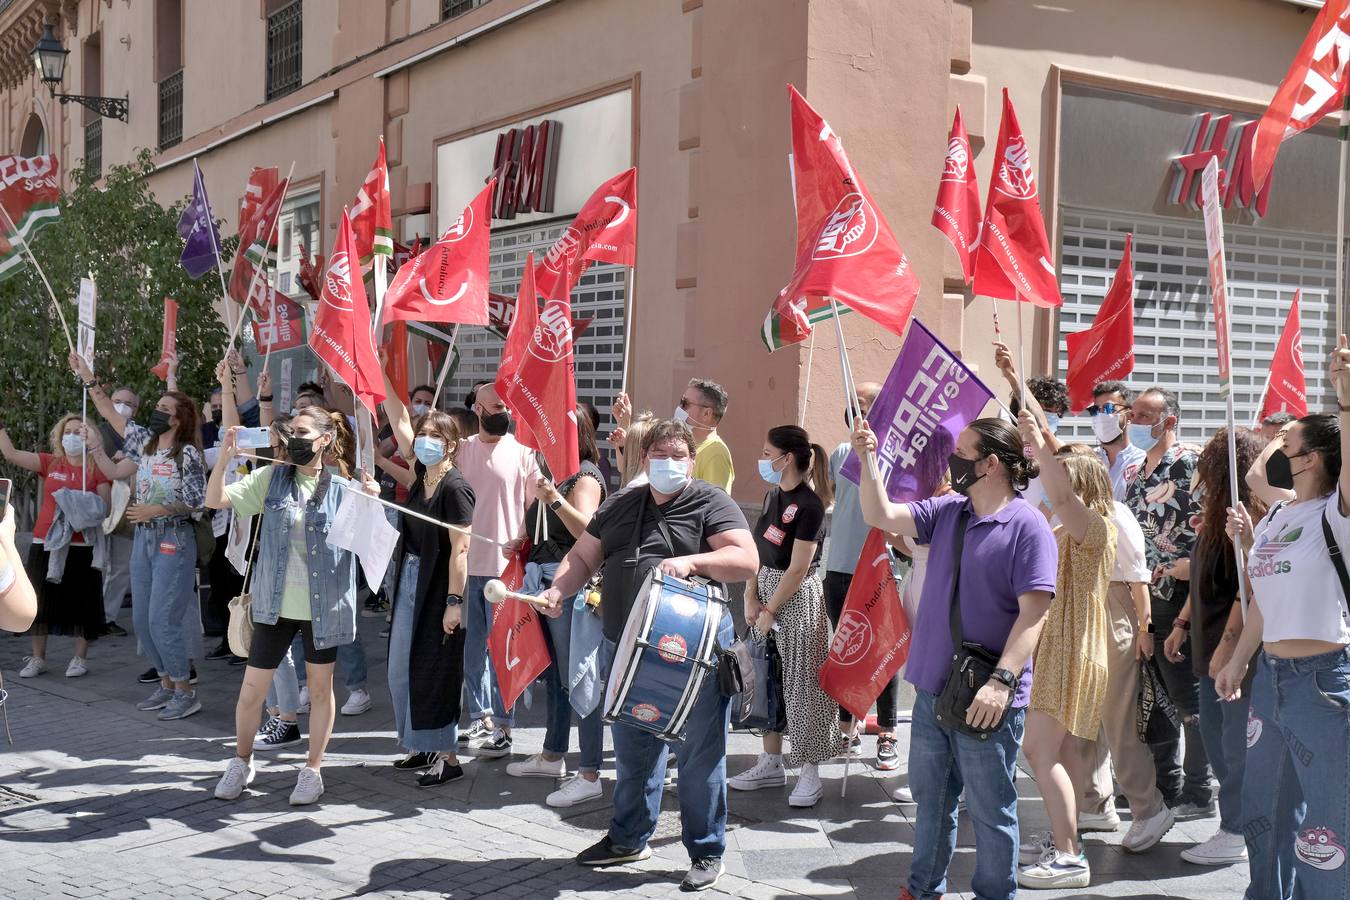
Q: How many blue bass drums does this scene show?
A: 1